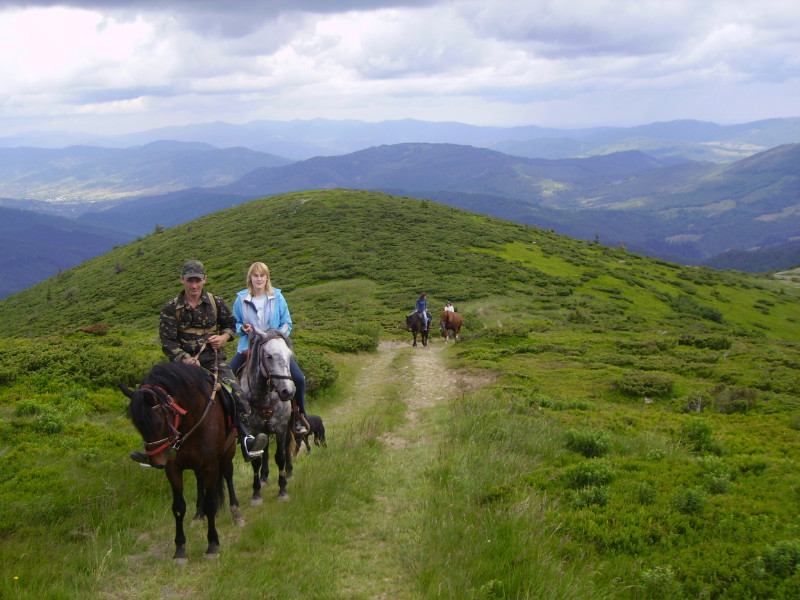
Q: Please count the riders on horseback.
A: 4